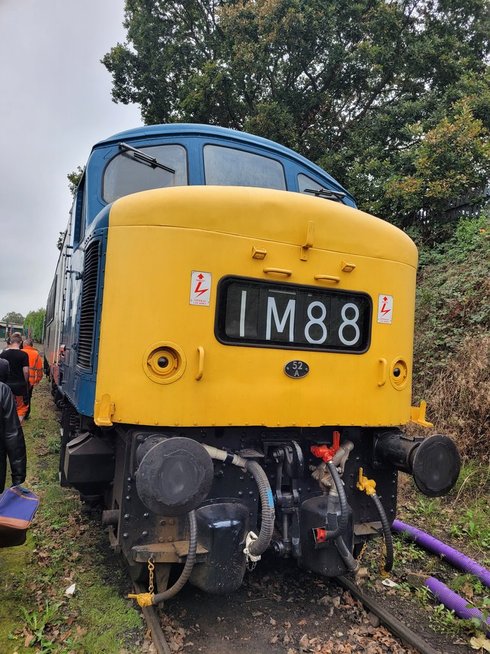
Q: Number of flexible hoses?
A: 5